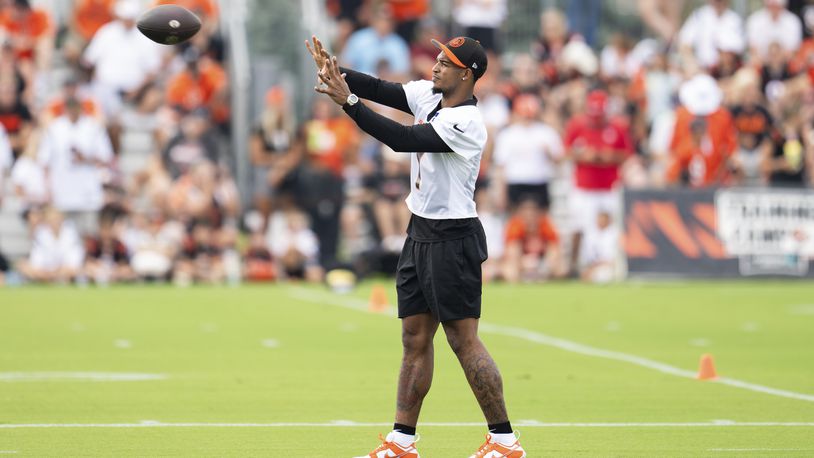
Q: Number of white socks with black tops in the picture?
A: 2